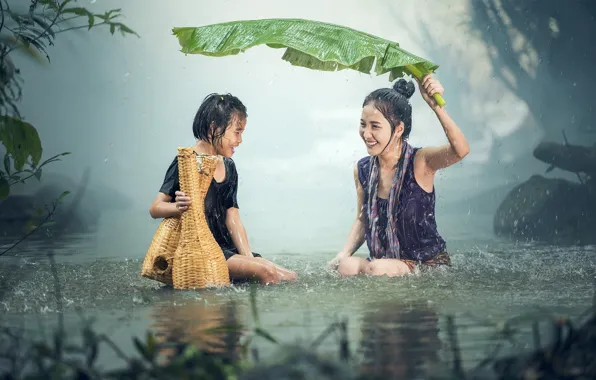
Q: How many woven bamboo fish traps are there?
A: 2